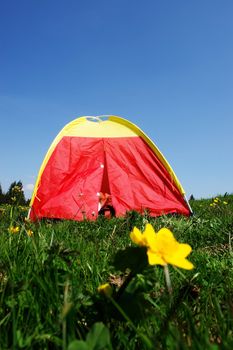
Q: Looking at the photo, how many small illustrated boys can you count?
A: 0